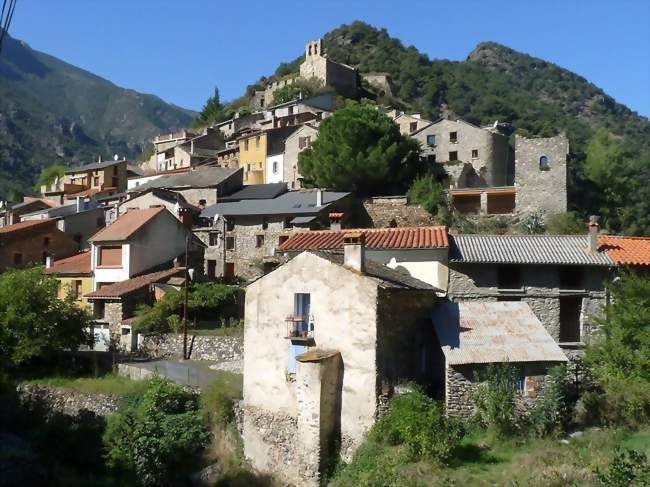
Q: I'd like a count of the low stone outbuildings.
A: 1